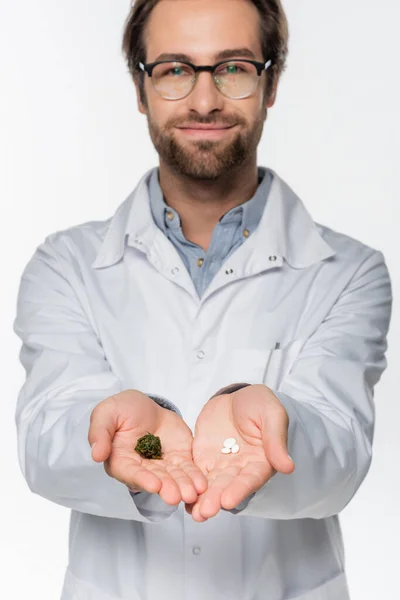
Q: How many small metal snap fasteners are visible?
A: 6